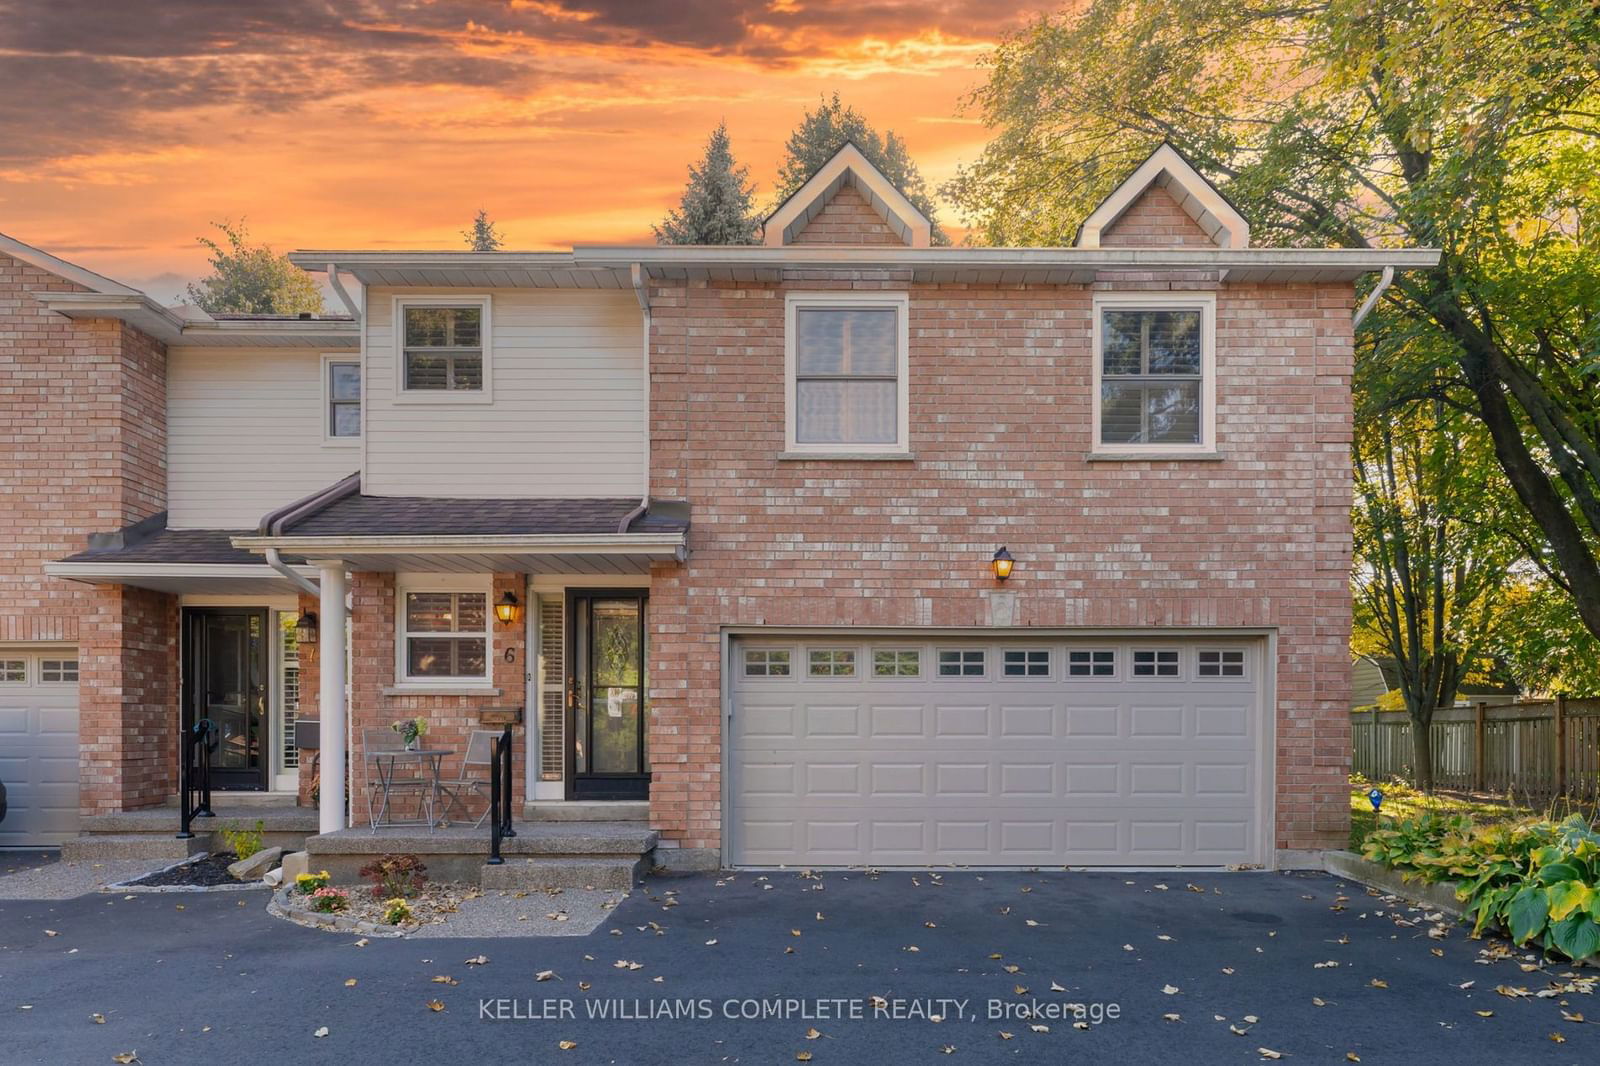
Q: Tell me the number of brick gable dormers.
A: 2